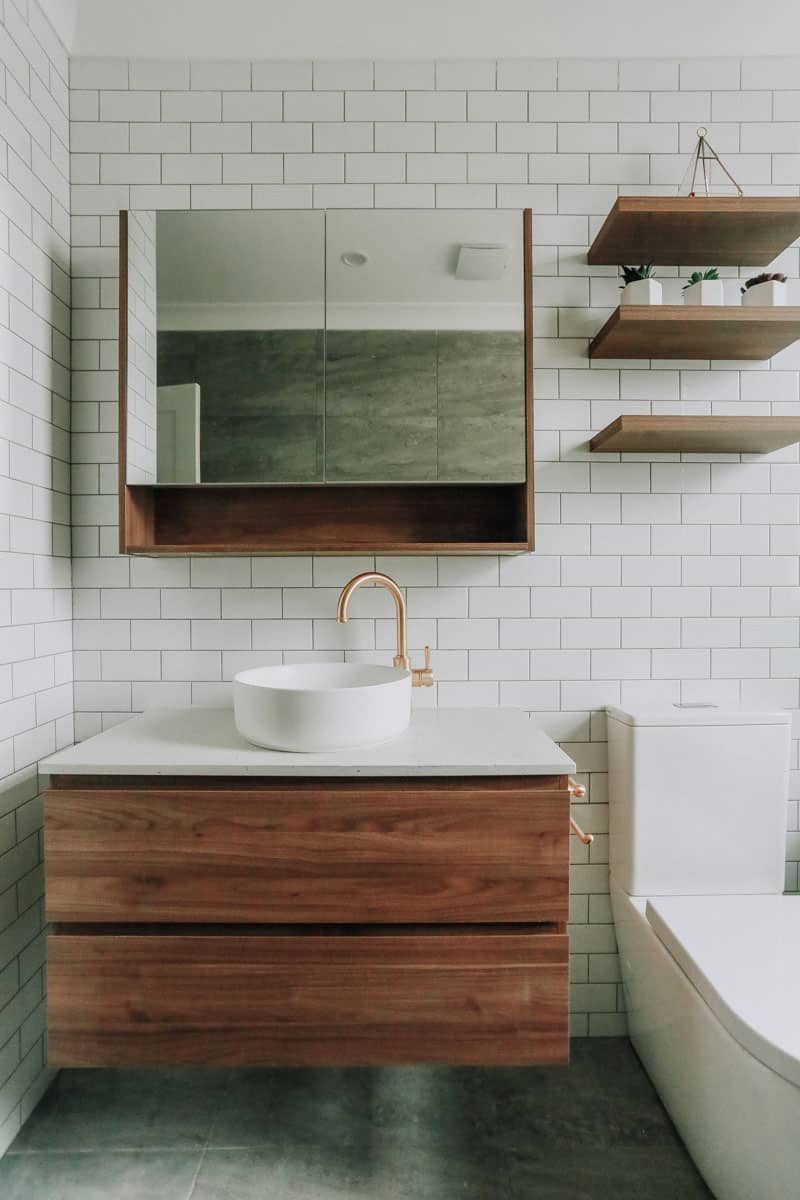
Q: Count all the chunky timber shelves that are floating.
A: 3